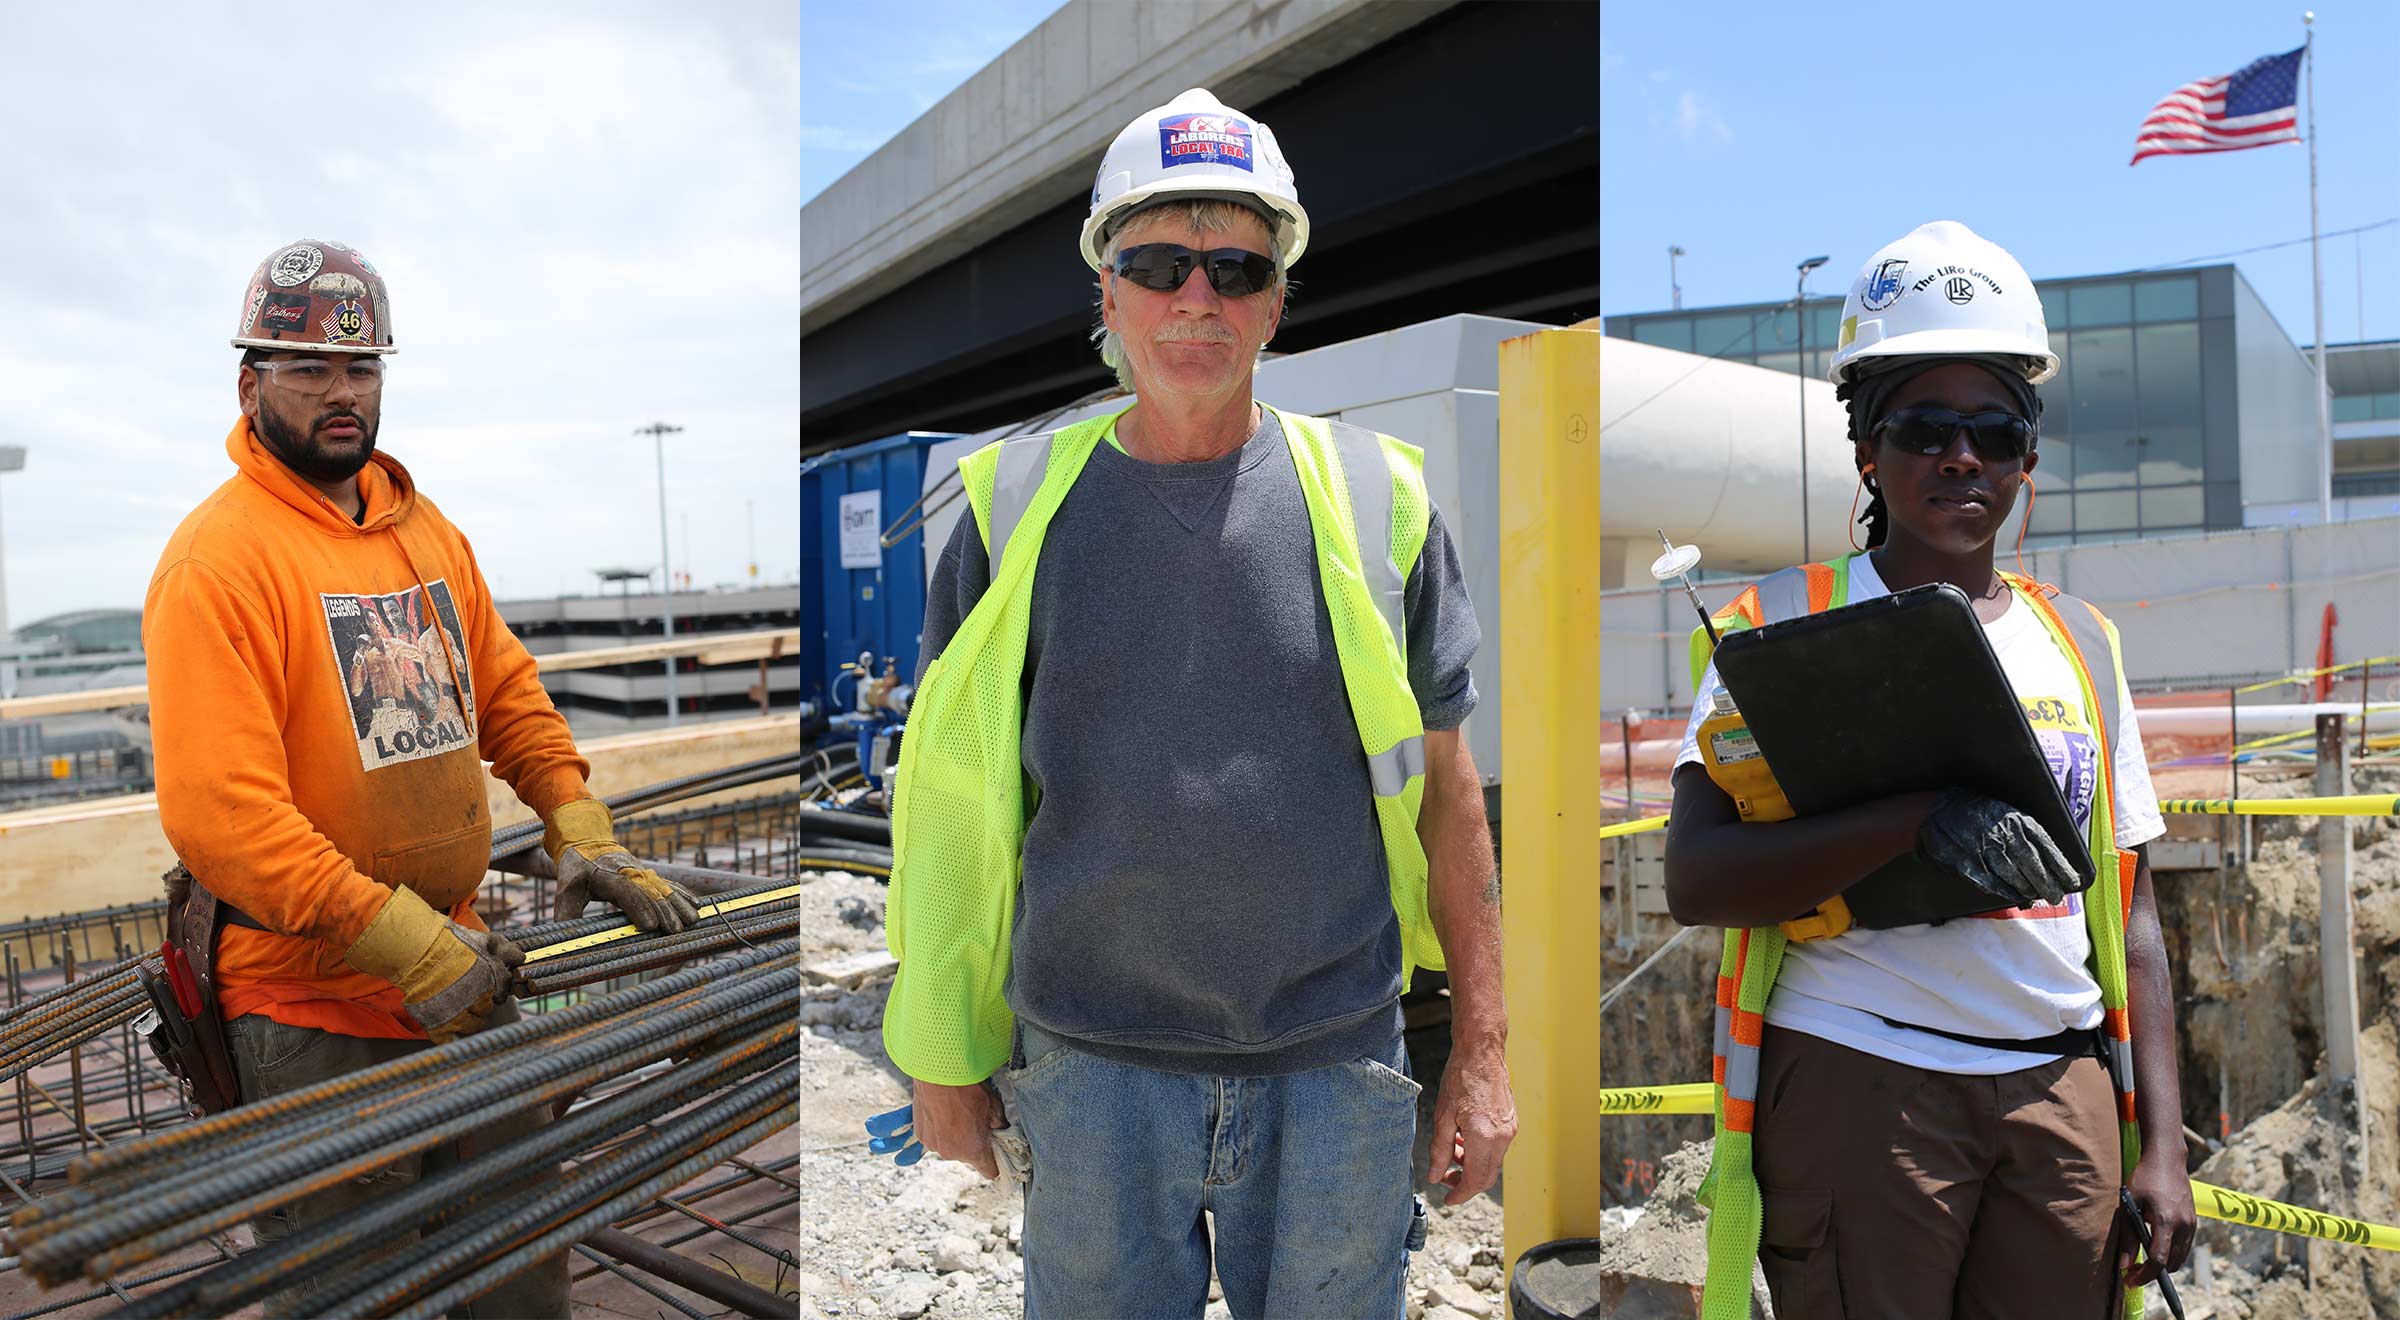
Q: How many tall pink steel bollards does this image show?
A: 0